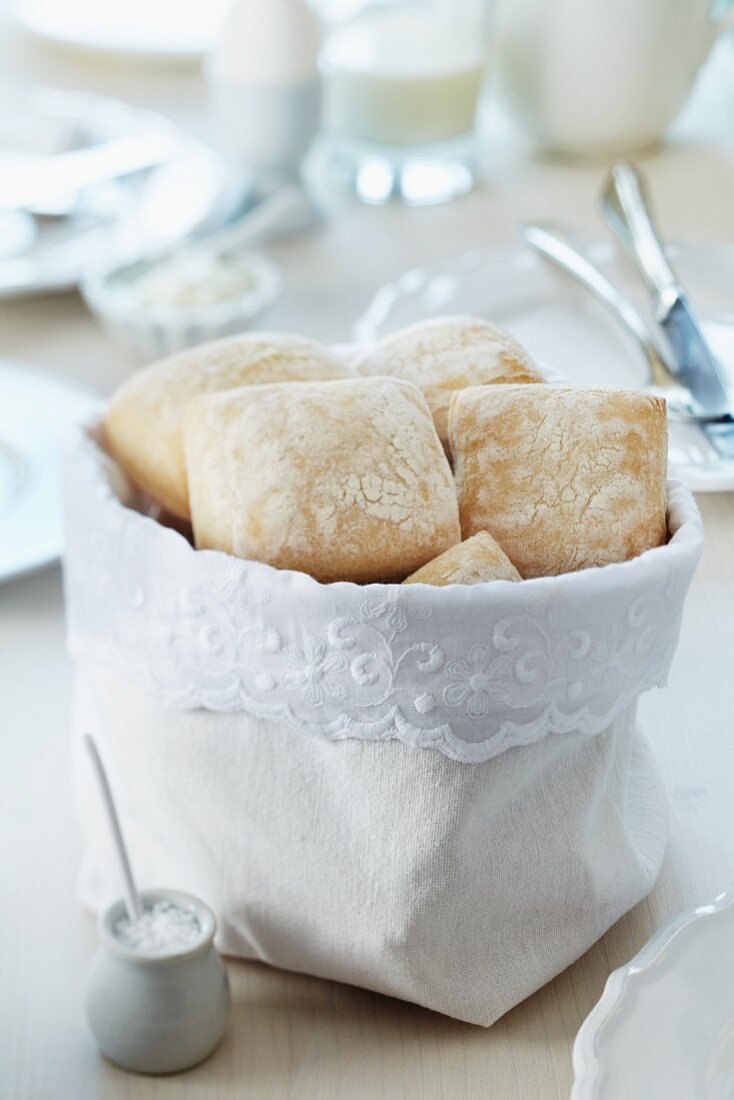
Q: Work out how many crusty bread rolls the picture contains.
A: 5